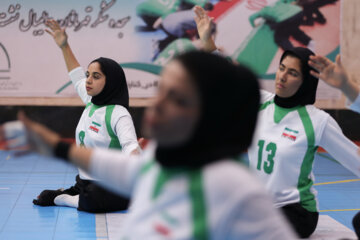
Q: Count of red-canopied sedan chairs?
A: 0